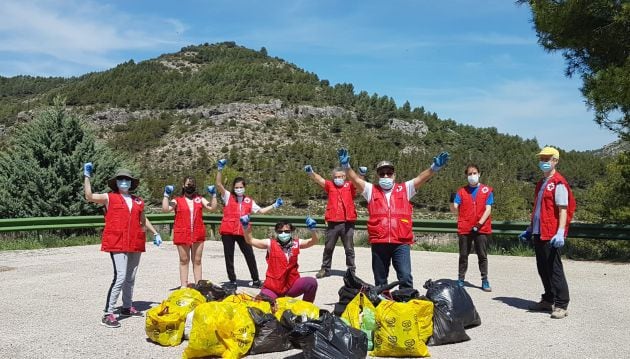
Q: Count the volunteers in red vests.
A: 8